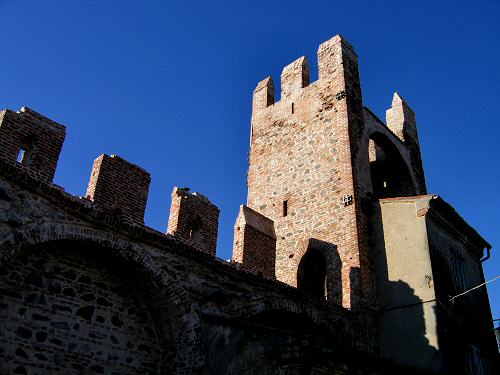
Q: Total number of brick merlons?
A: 8